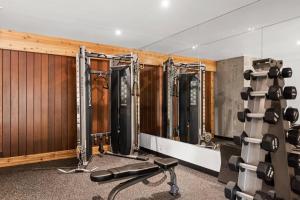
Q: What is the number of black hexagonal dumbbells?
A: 12